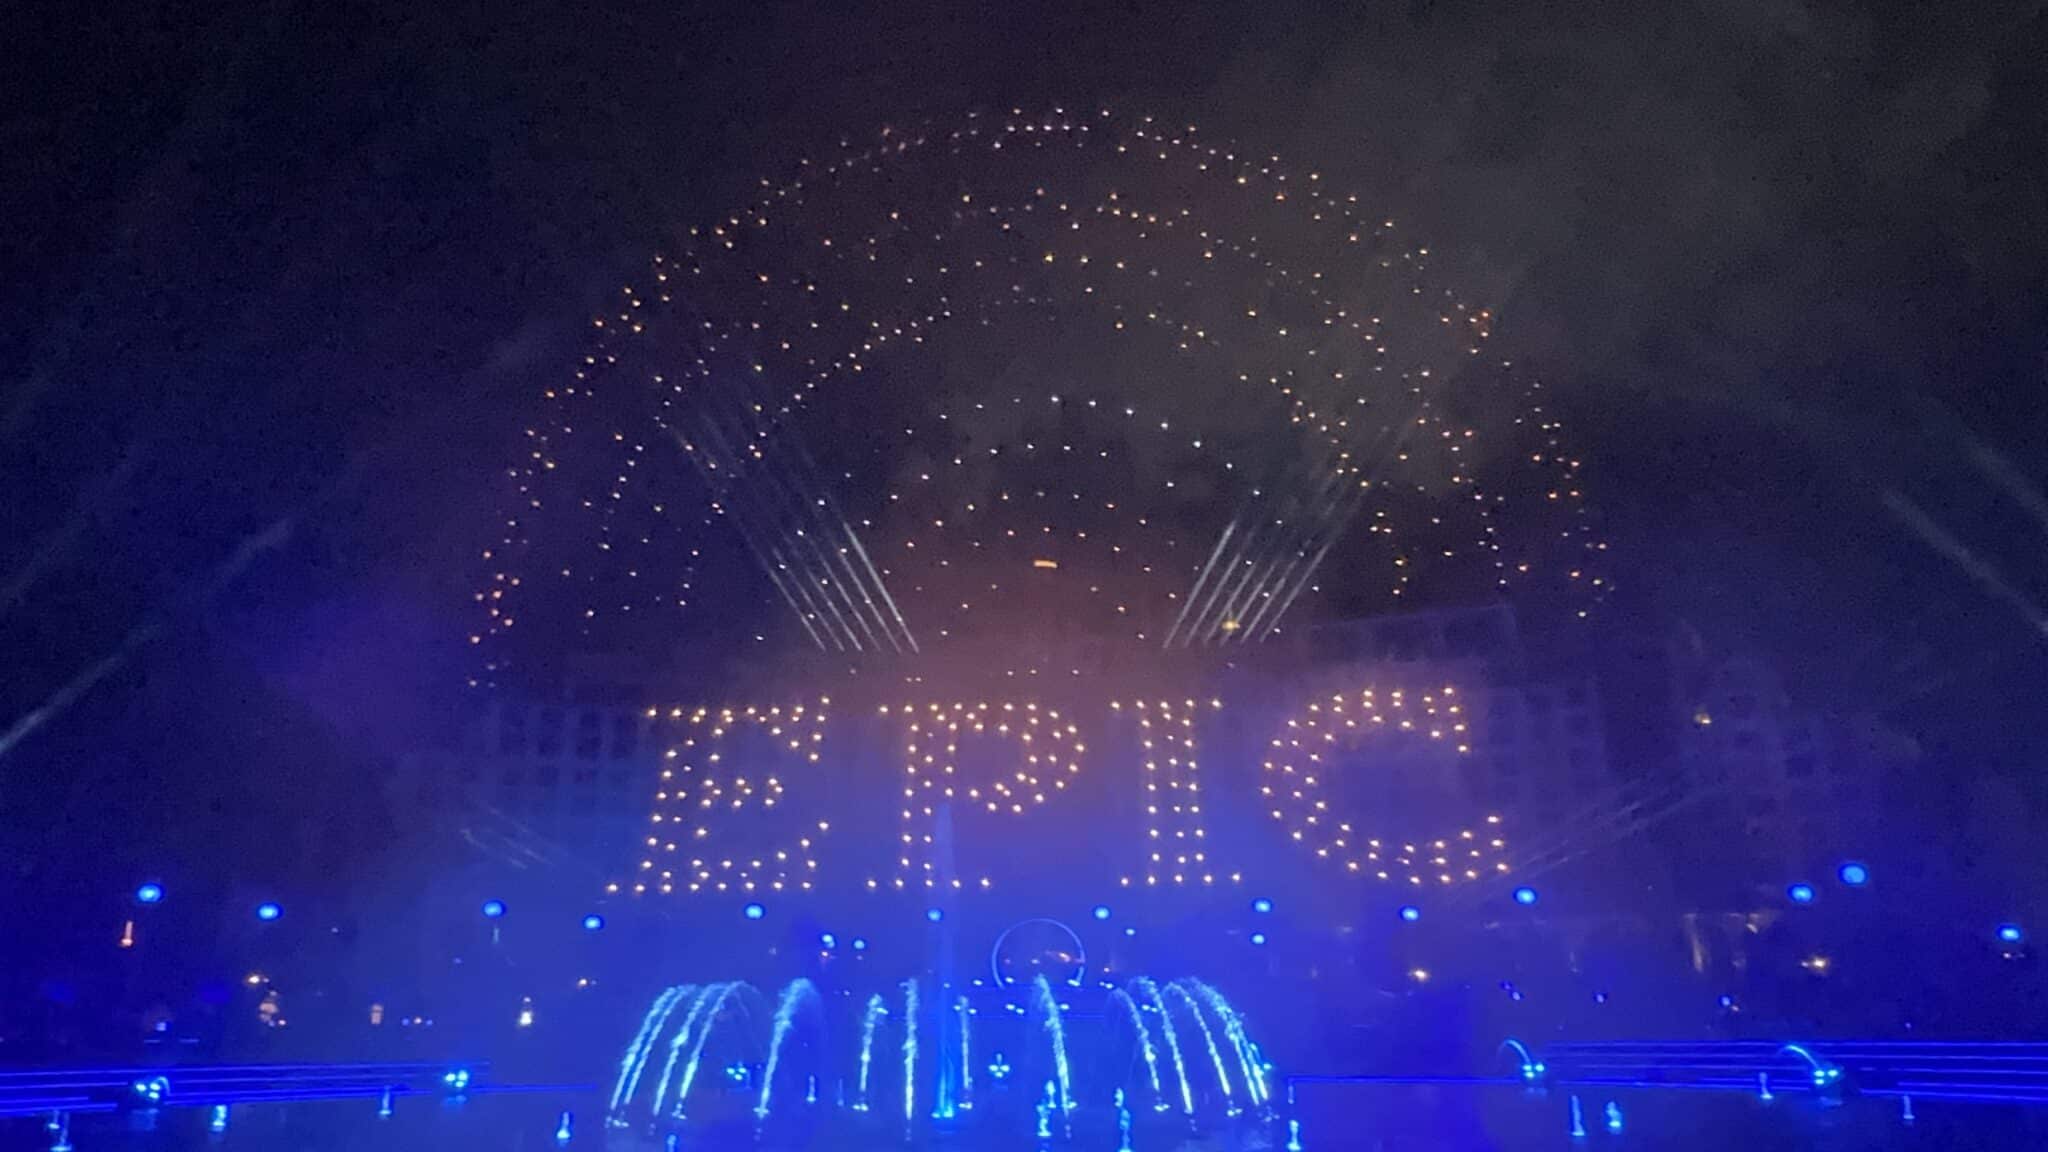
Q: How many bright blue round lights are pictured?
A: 13